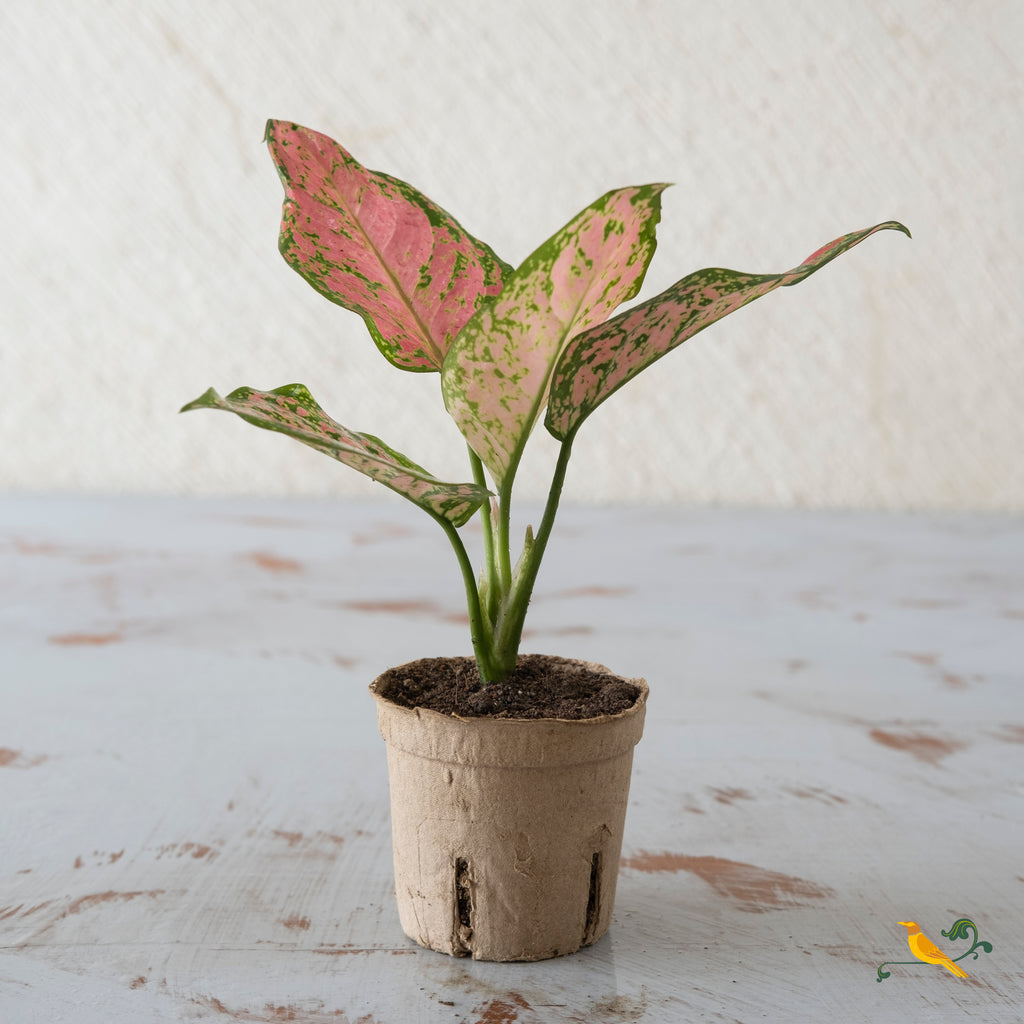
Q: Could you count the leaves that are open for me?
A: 4